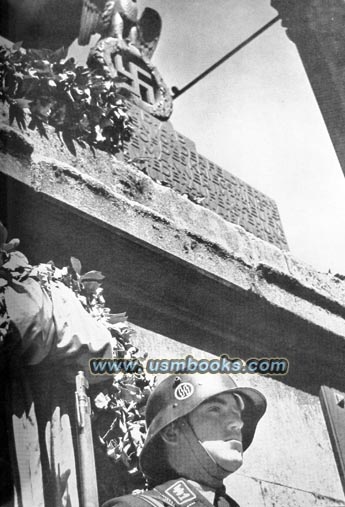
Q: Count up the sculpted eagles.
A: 1